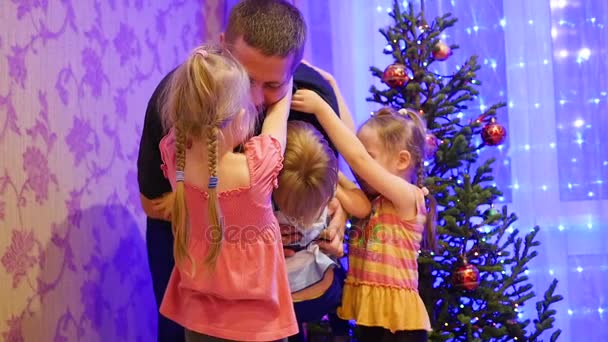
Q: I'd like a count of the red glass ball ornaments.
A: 5